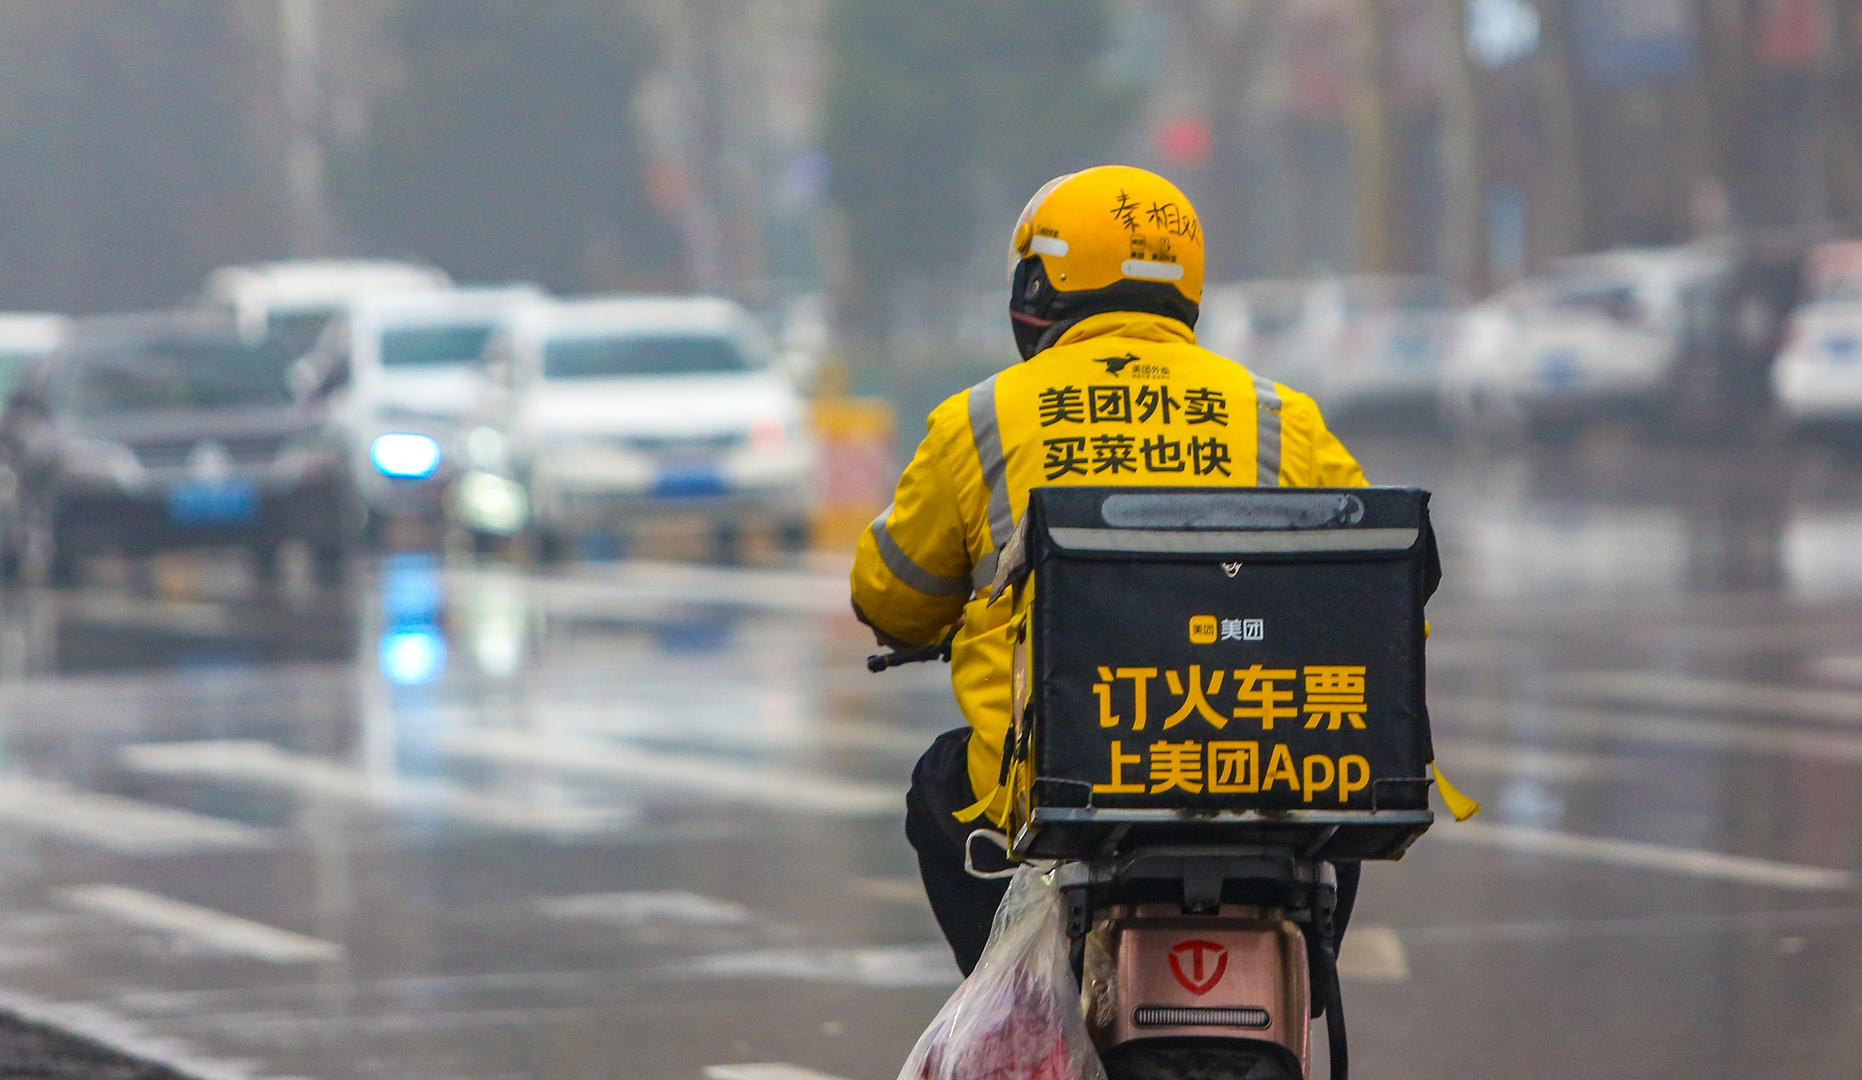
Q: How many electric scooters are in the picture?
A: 1